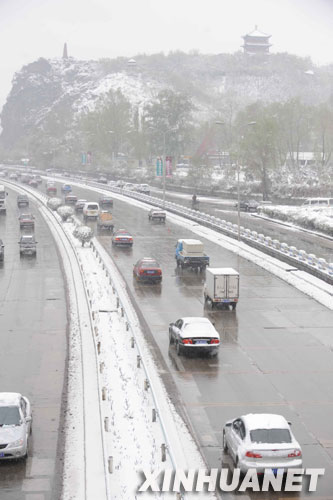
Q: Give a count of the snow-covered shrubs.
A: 3